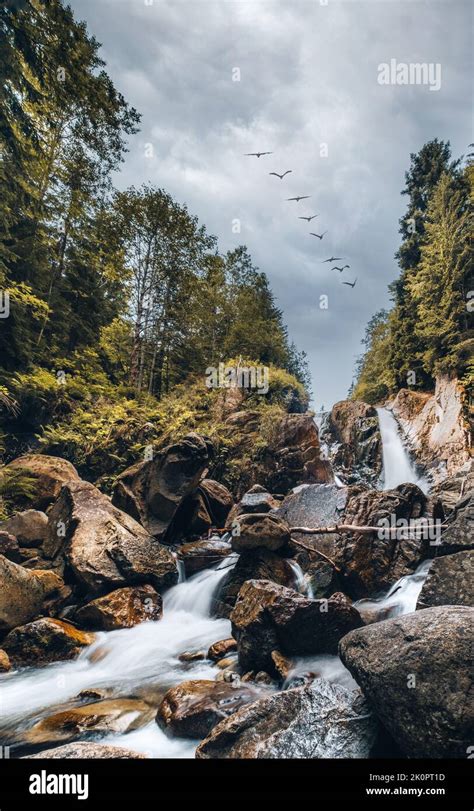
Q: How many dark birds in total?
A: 8